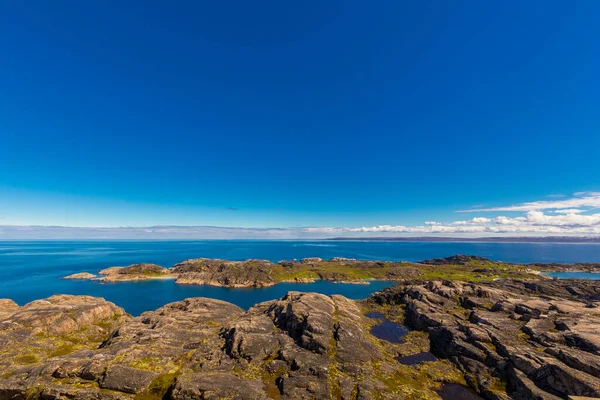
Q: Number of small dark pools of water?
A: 4